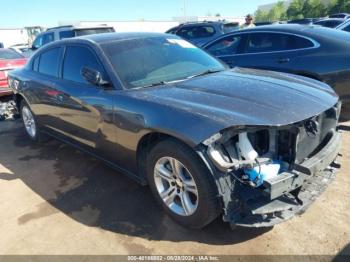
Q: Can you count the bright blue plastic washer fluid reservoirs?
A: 1